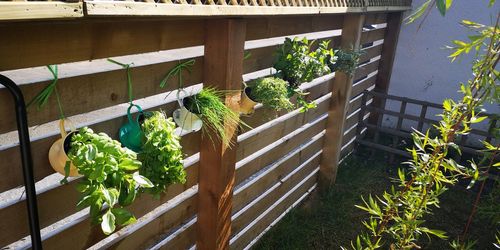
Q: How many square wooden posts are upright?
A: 3